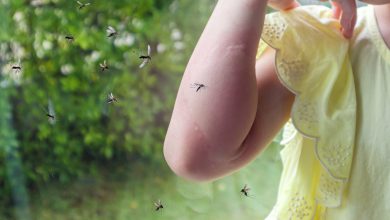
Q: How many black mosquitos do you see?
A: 11